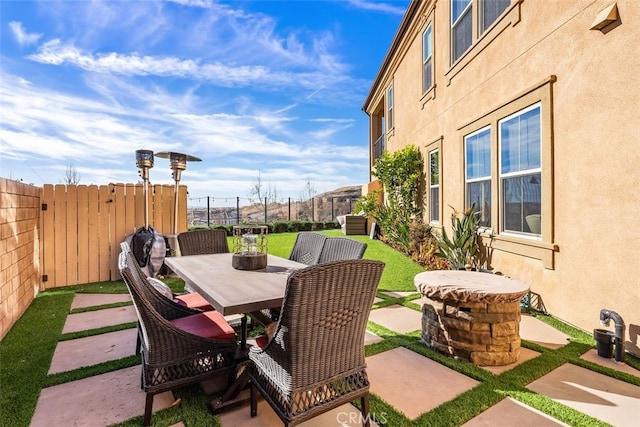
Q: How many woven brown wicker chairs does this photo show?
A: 6